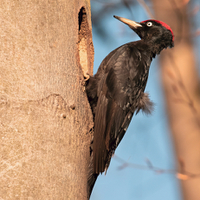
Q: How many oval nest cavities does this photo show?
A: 1